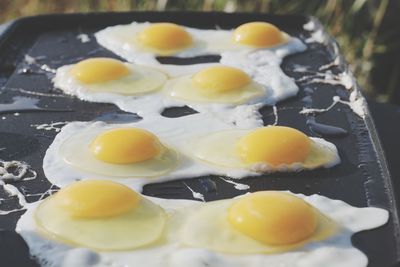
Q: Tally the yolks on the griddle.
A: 8